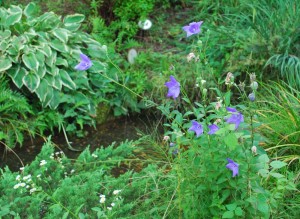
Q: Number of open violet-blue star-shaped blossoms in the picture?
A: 7